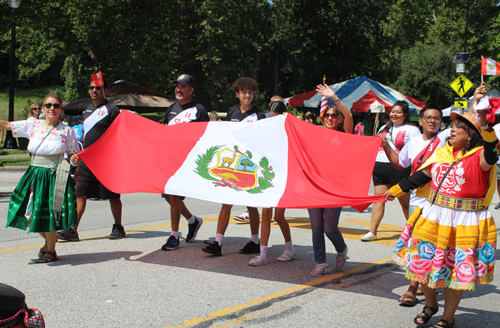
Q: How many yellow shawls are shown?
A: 1